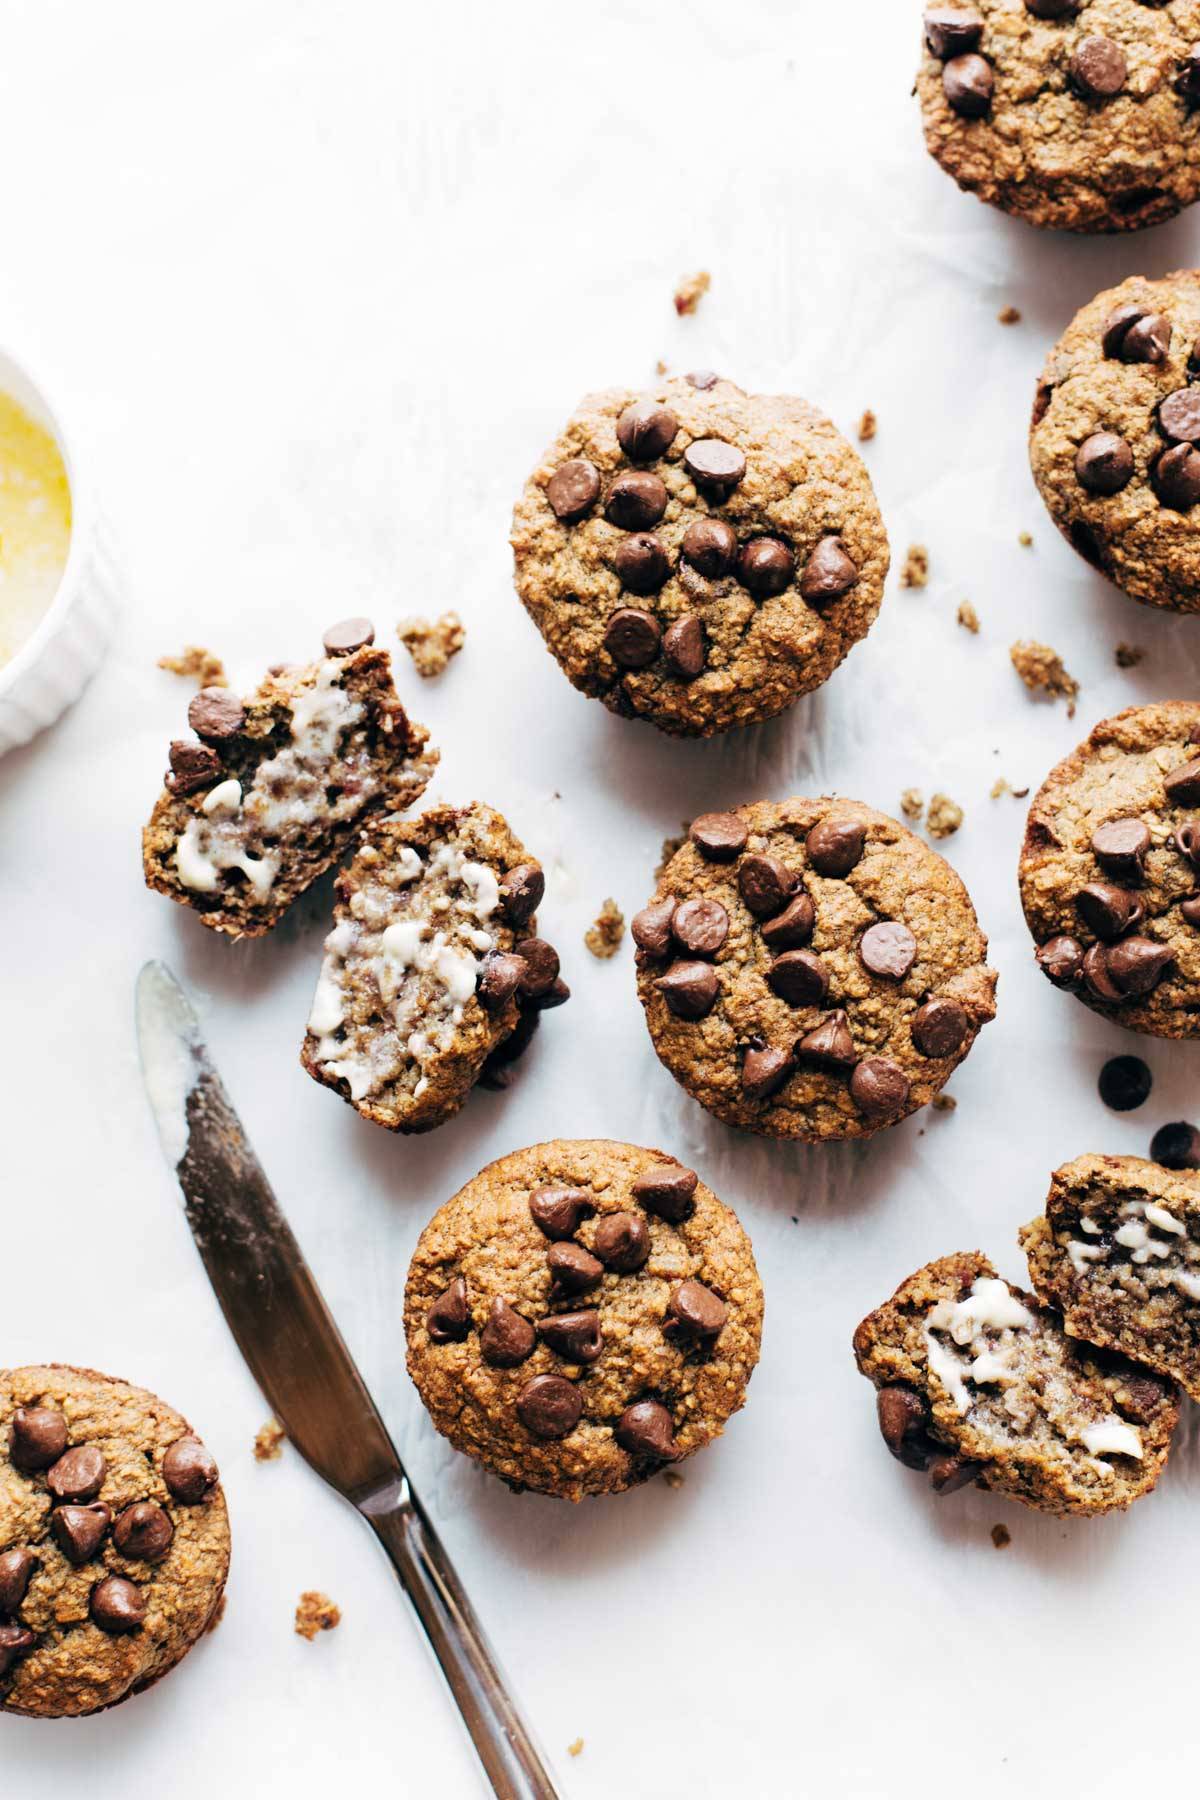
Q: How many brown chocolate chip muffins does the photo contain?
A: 9